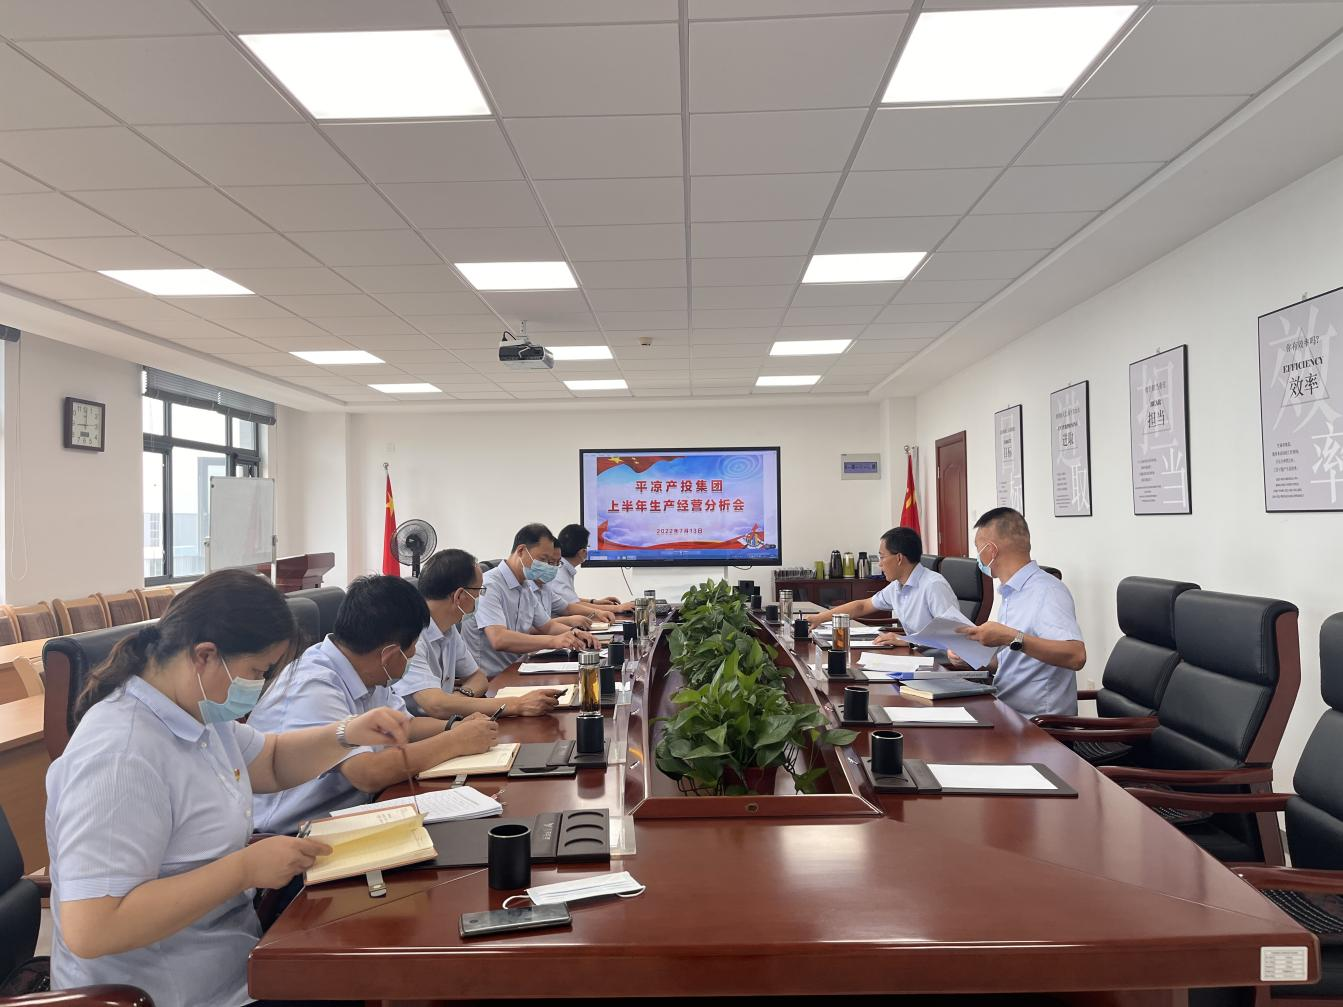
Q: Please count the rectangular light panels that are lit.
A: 11